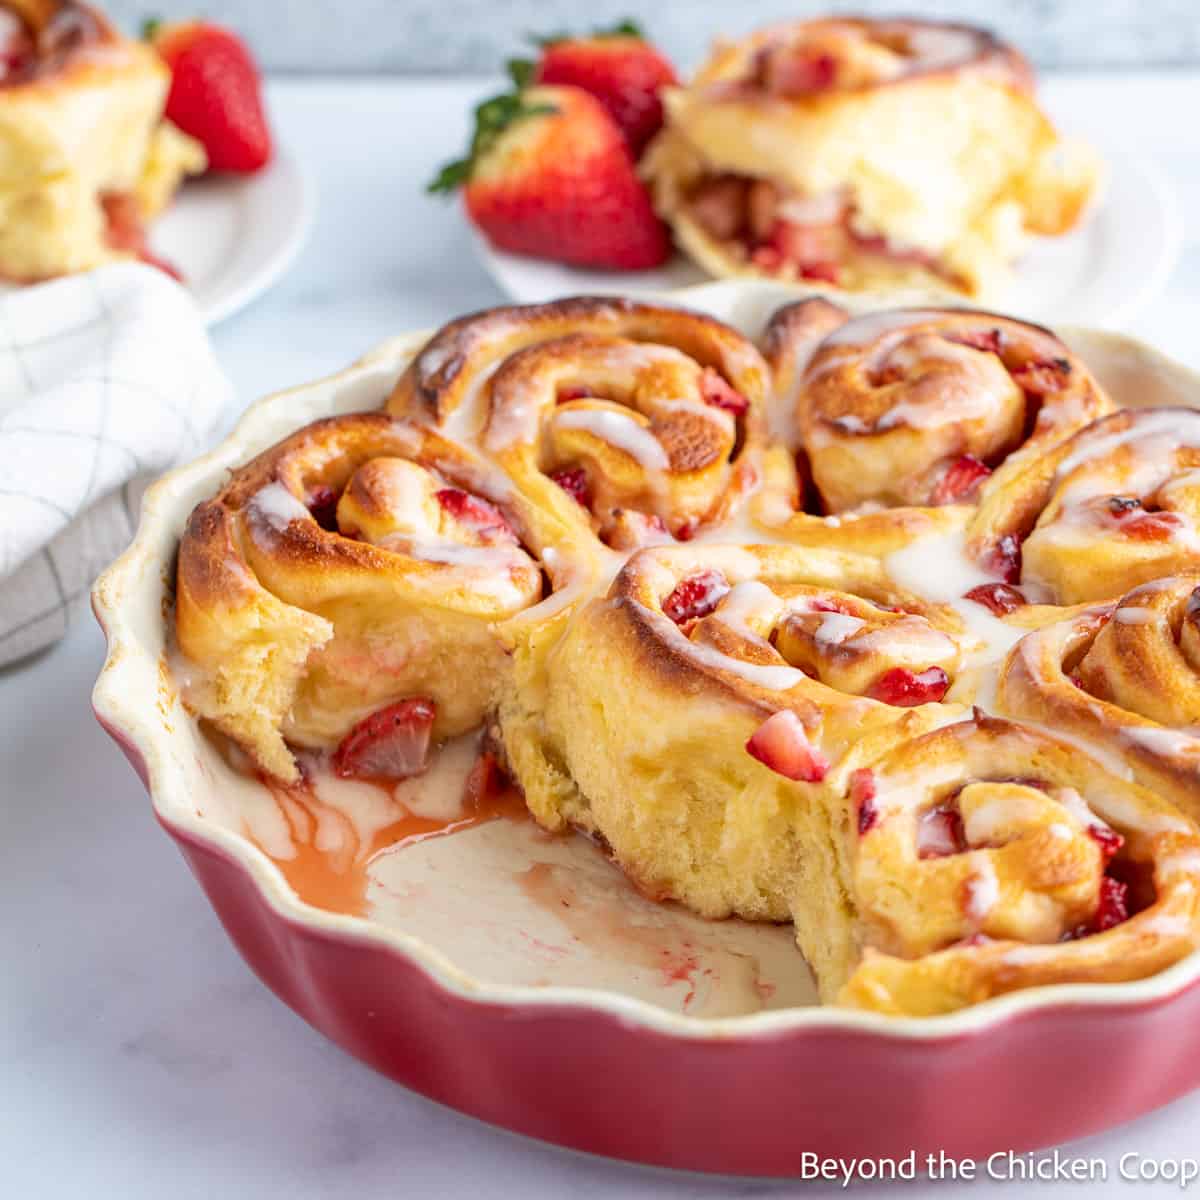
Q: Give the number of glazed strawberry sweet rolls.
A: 9